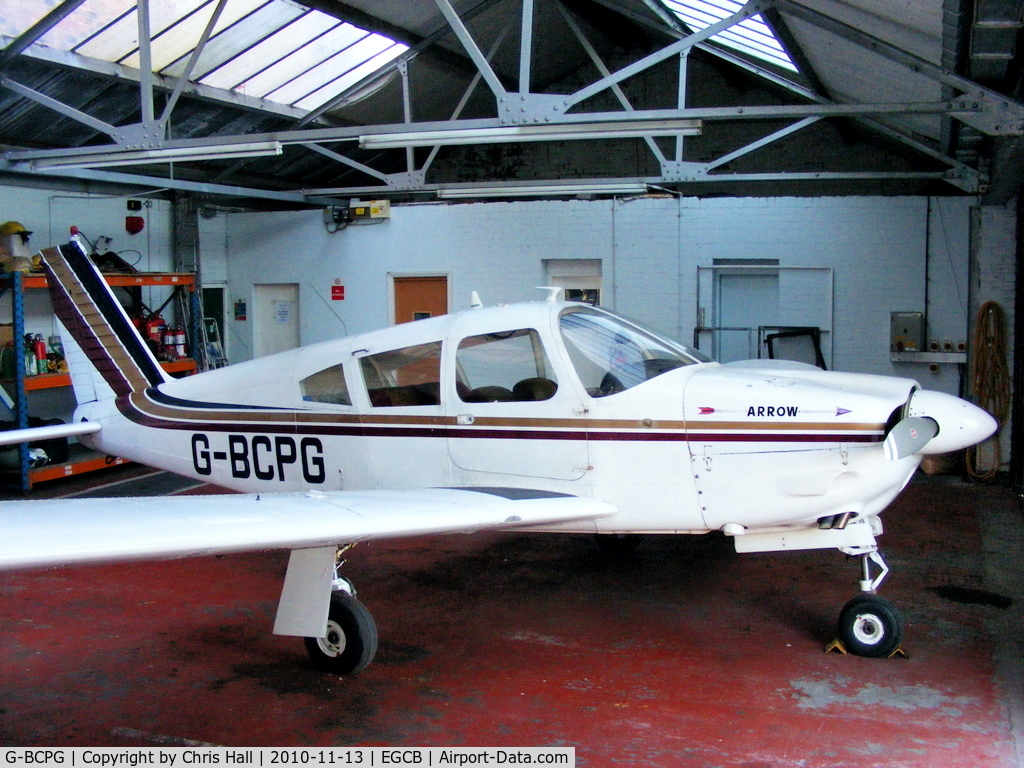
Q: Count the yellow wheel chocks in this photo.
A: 2